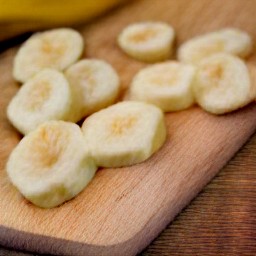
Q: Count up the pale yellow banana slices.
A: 9